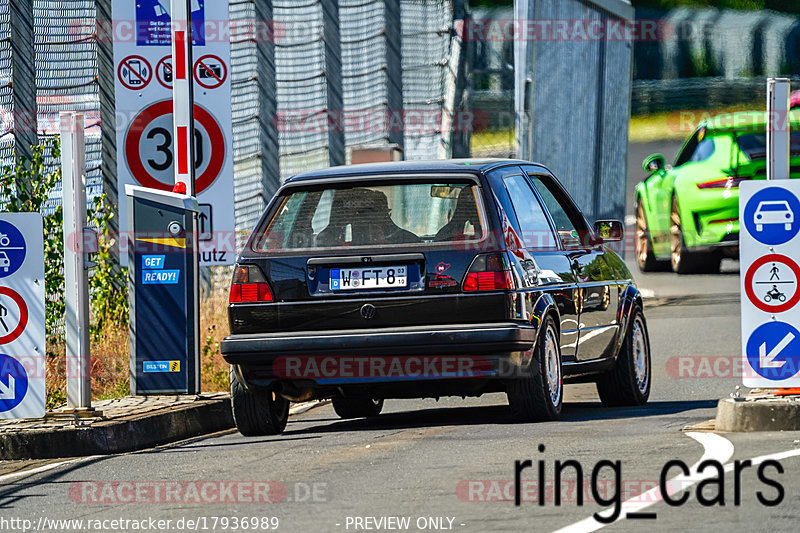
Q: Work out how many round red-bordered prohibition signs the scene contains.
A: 6